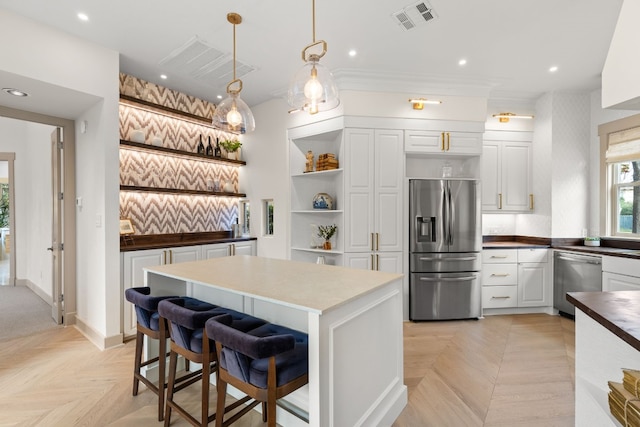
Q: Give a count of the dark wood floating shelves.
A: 3